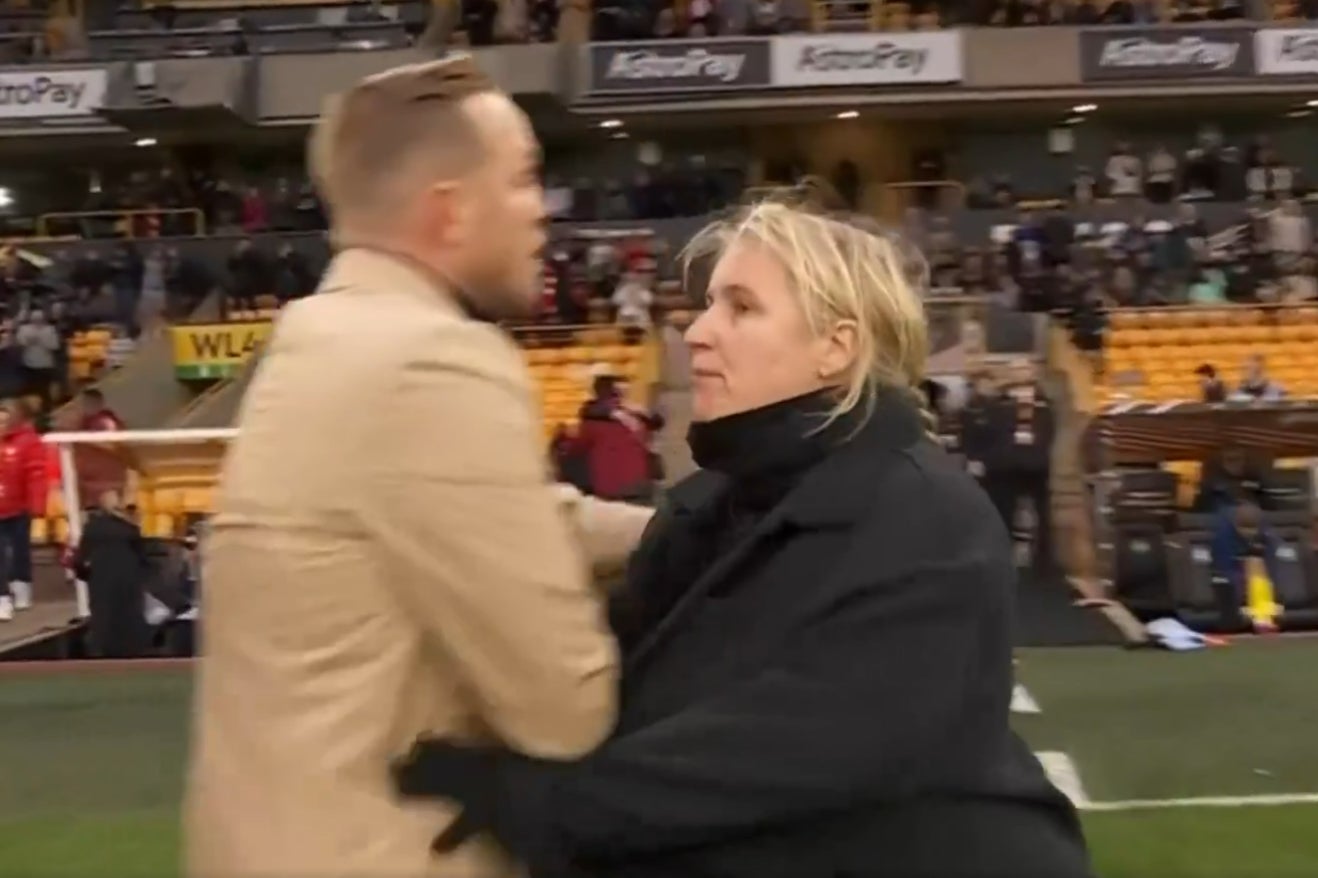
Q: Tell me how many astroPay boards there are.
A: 5